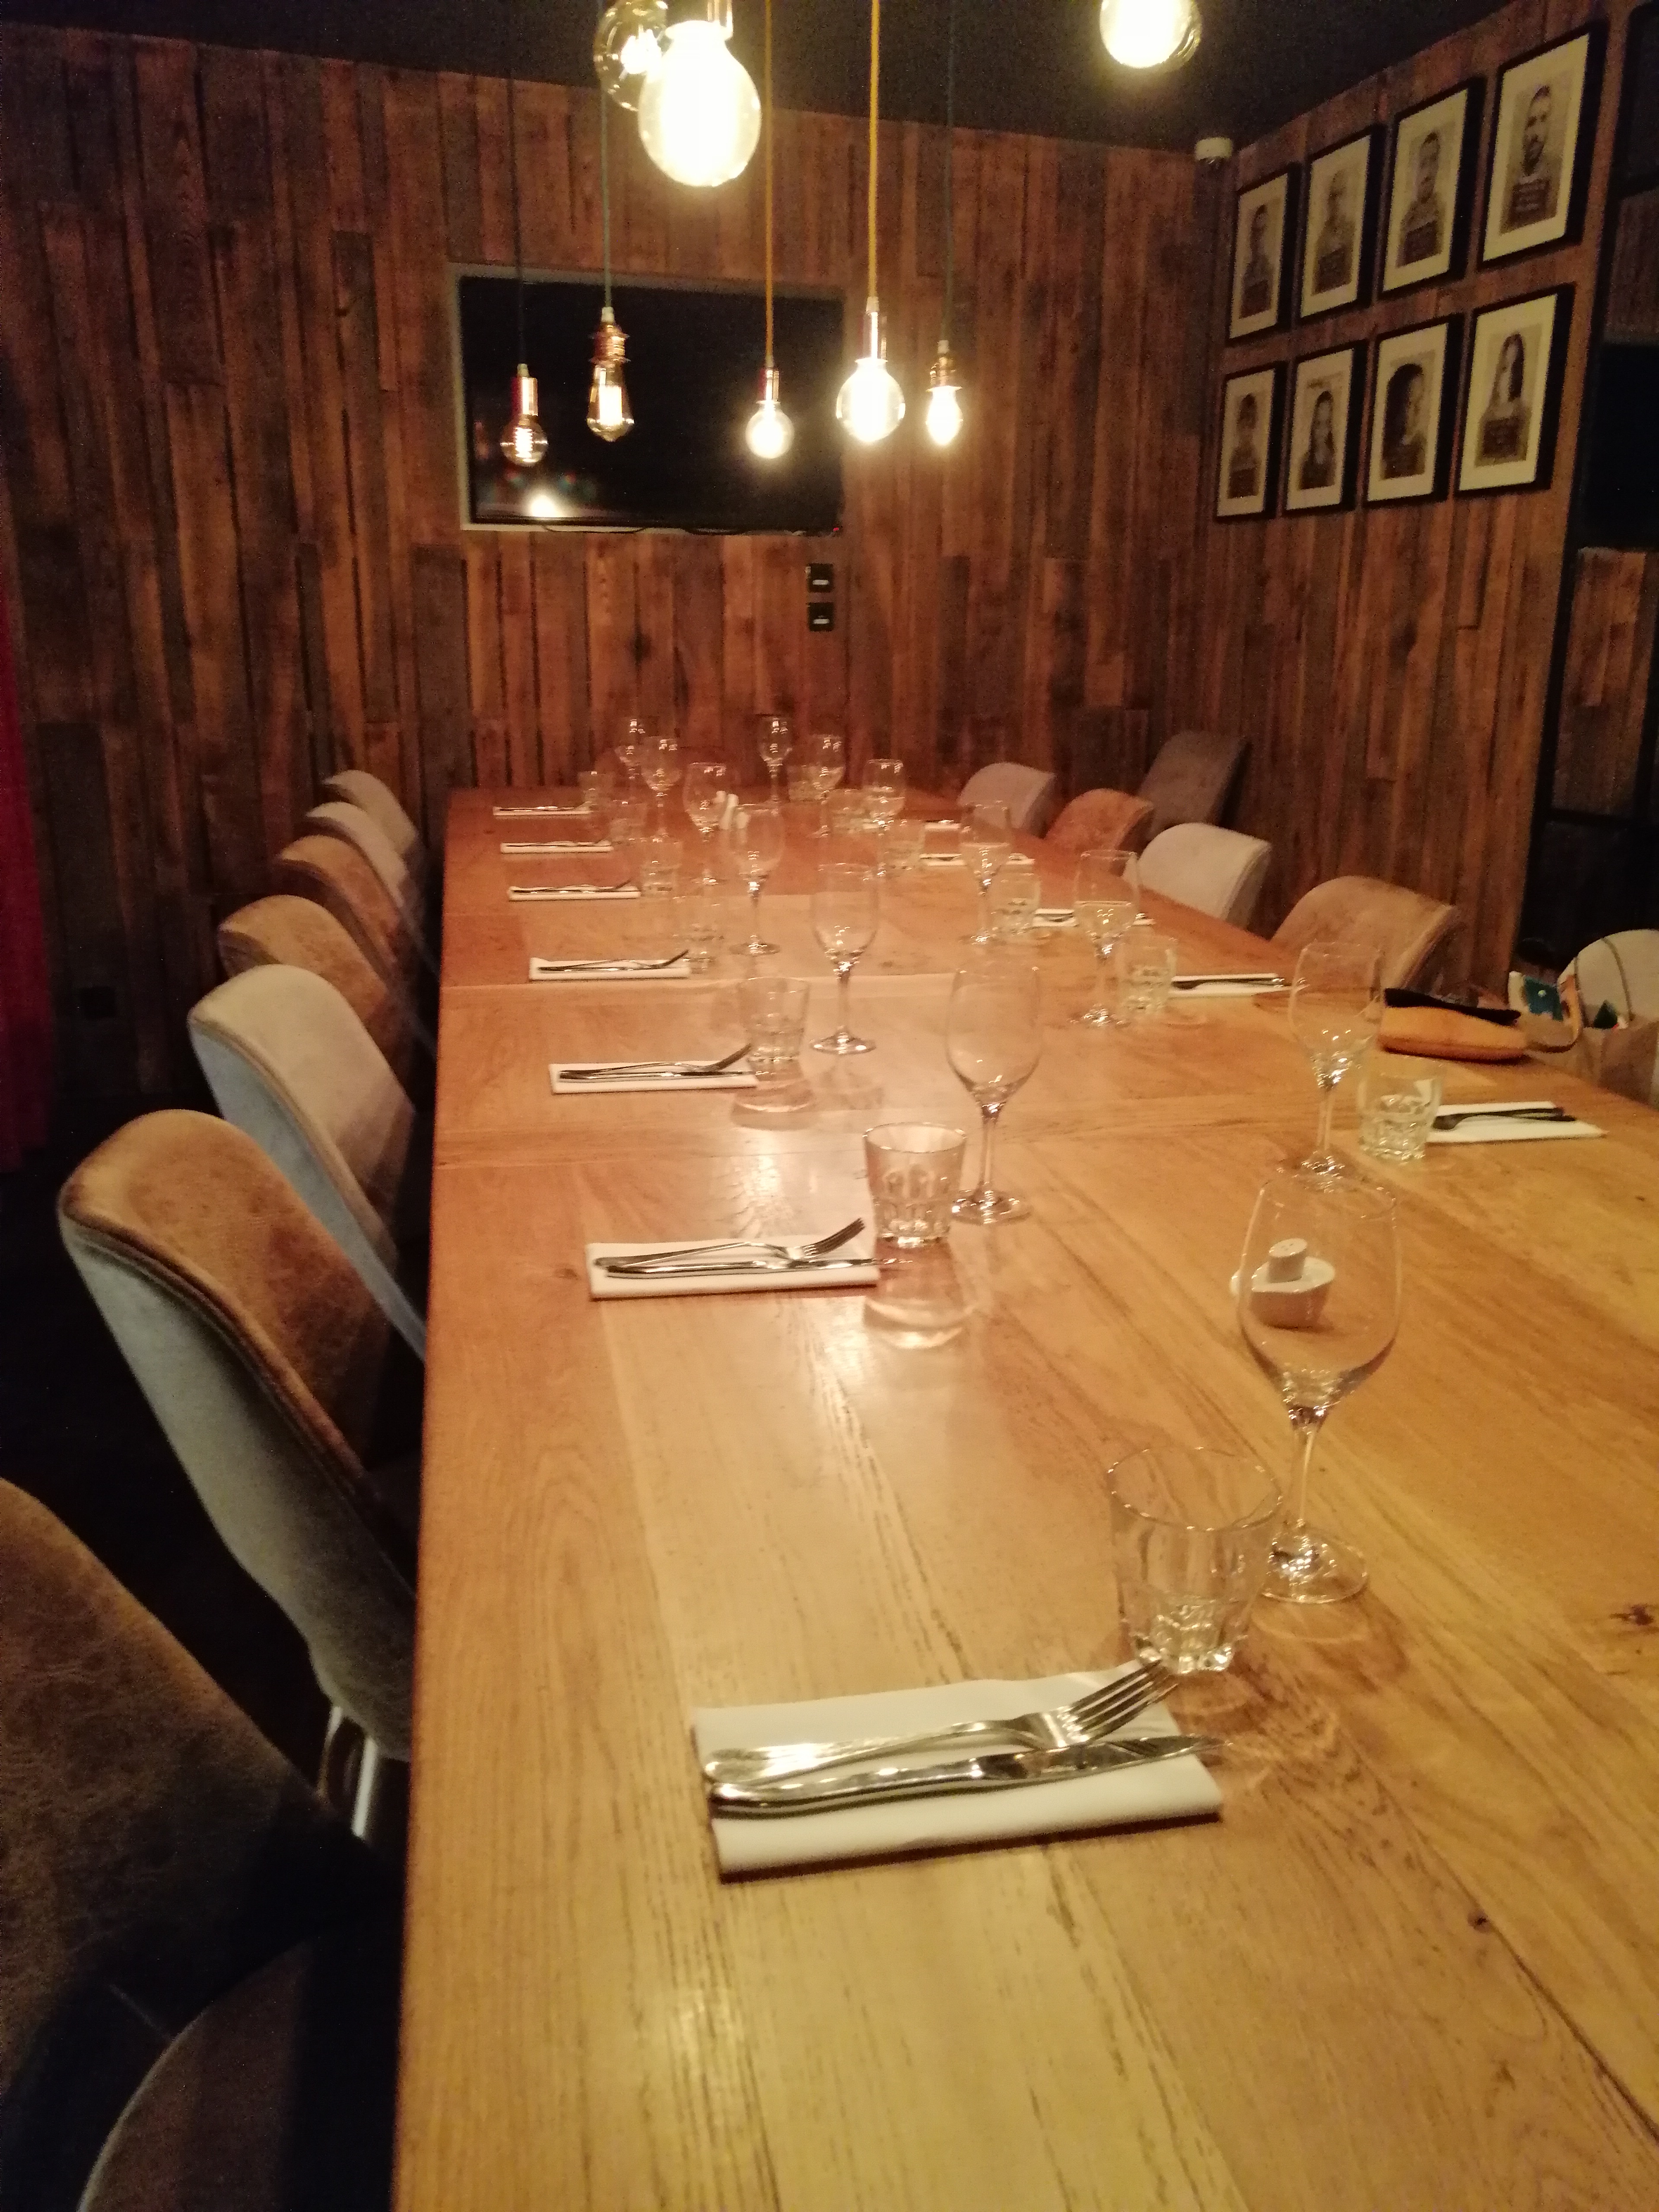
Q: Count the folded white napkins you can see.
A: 12